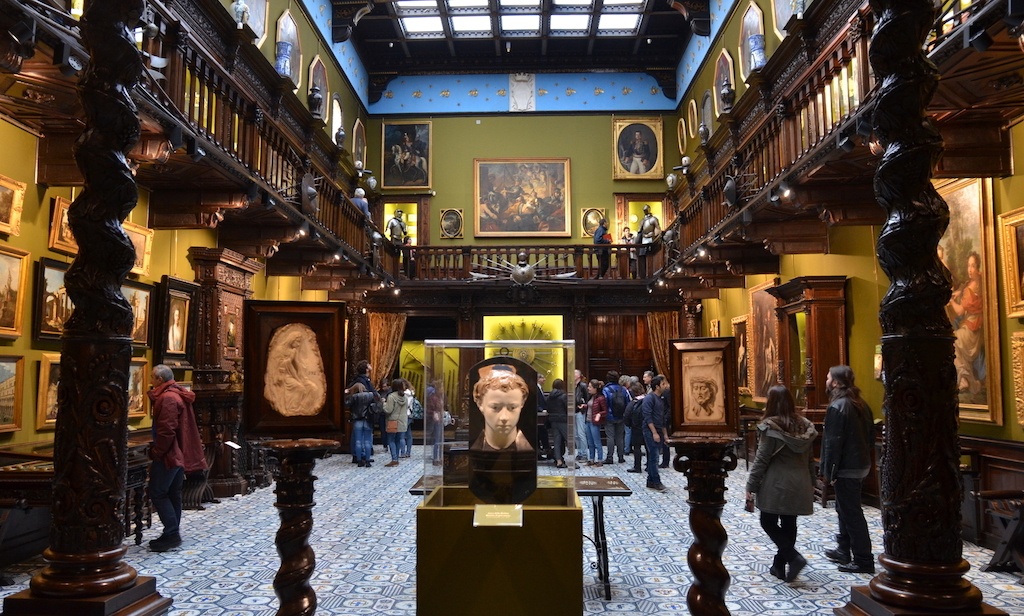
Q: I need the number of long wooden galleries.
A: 2